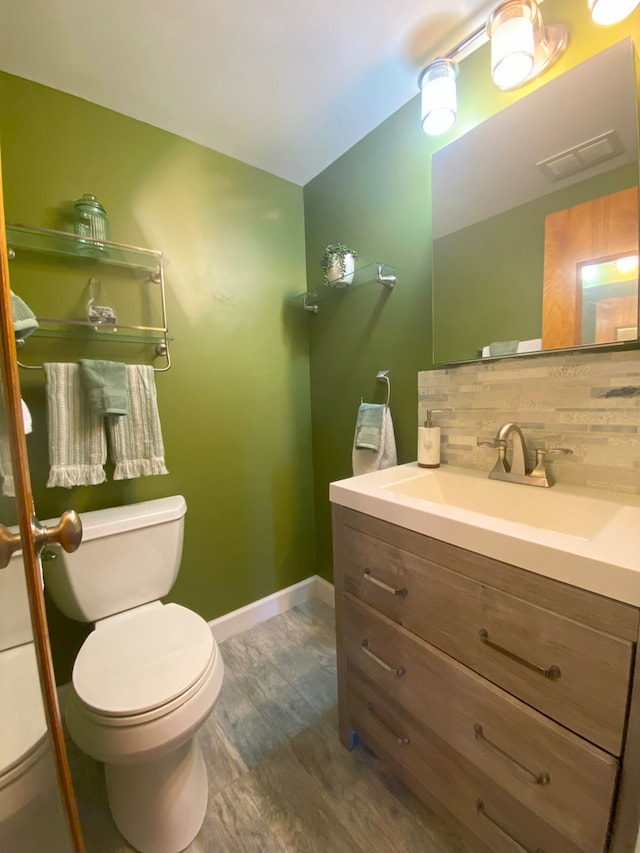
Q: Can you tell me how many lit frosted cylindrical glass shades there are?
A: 3